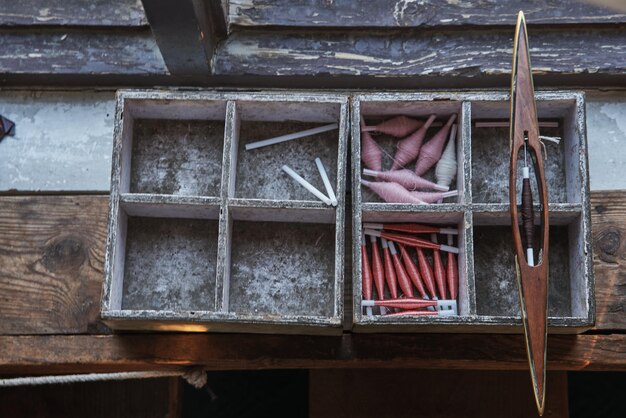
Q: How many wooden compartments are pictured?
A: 8